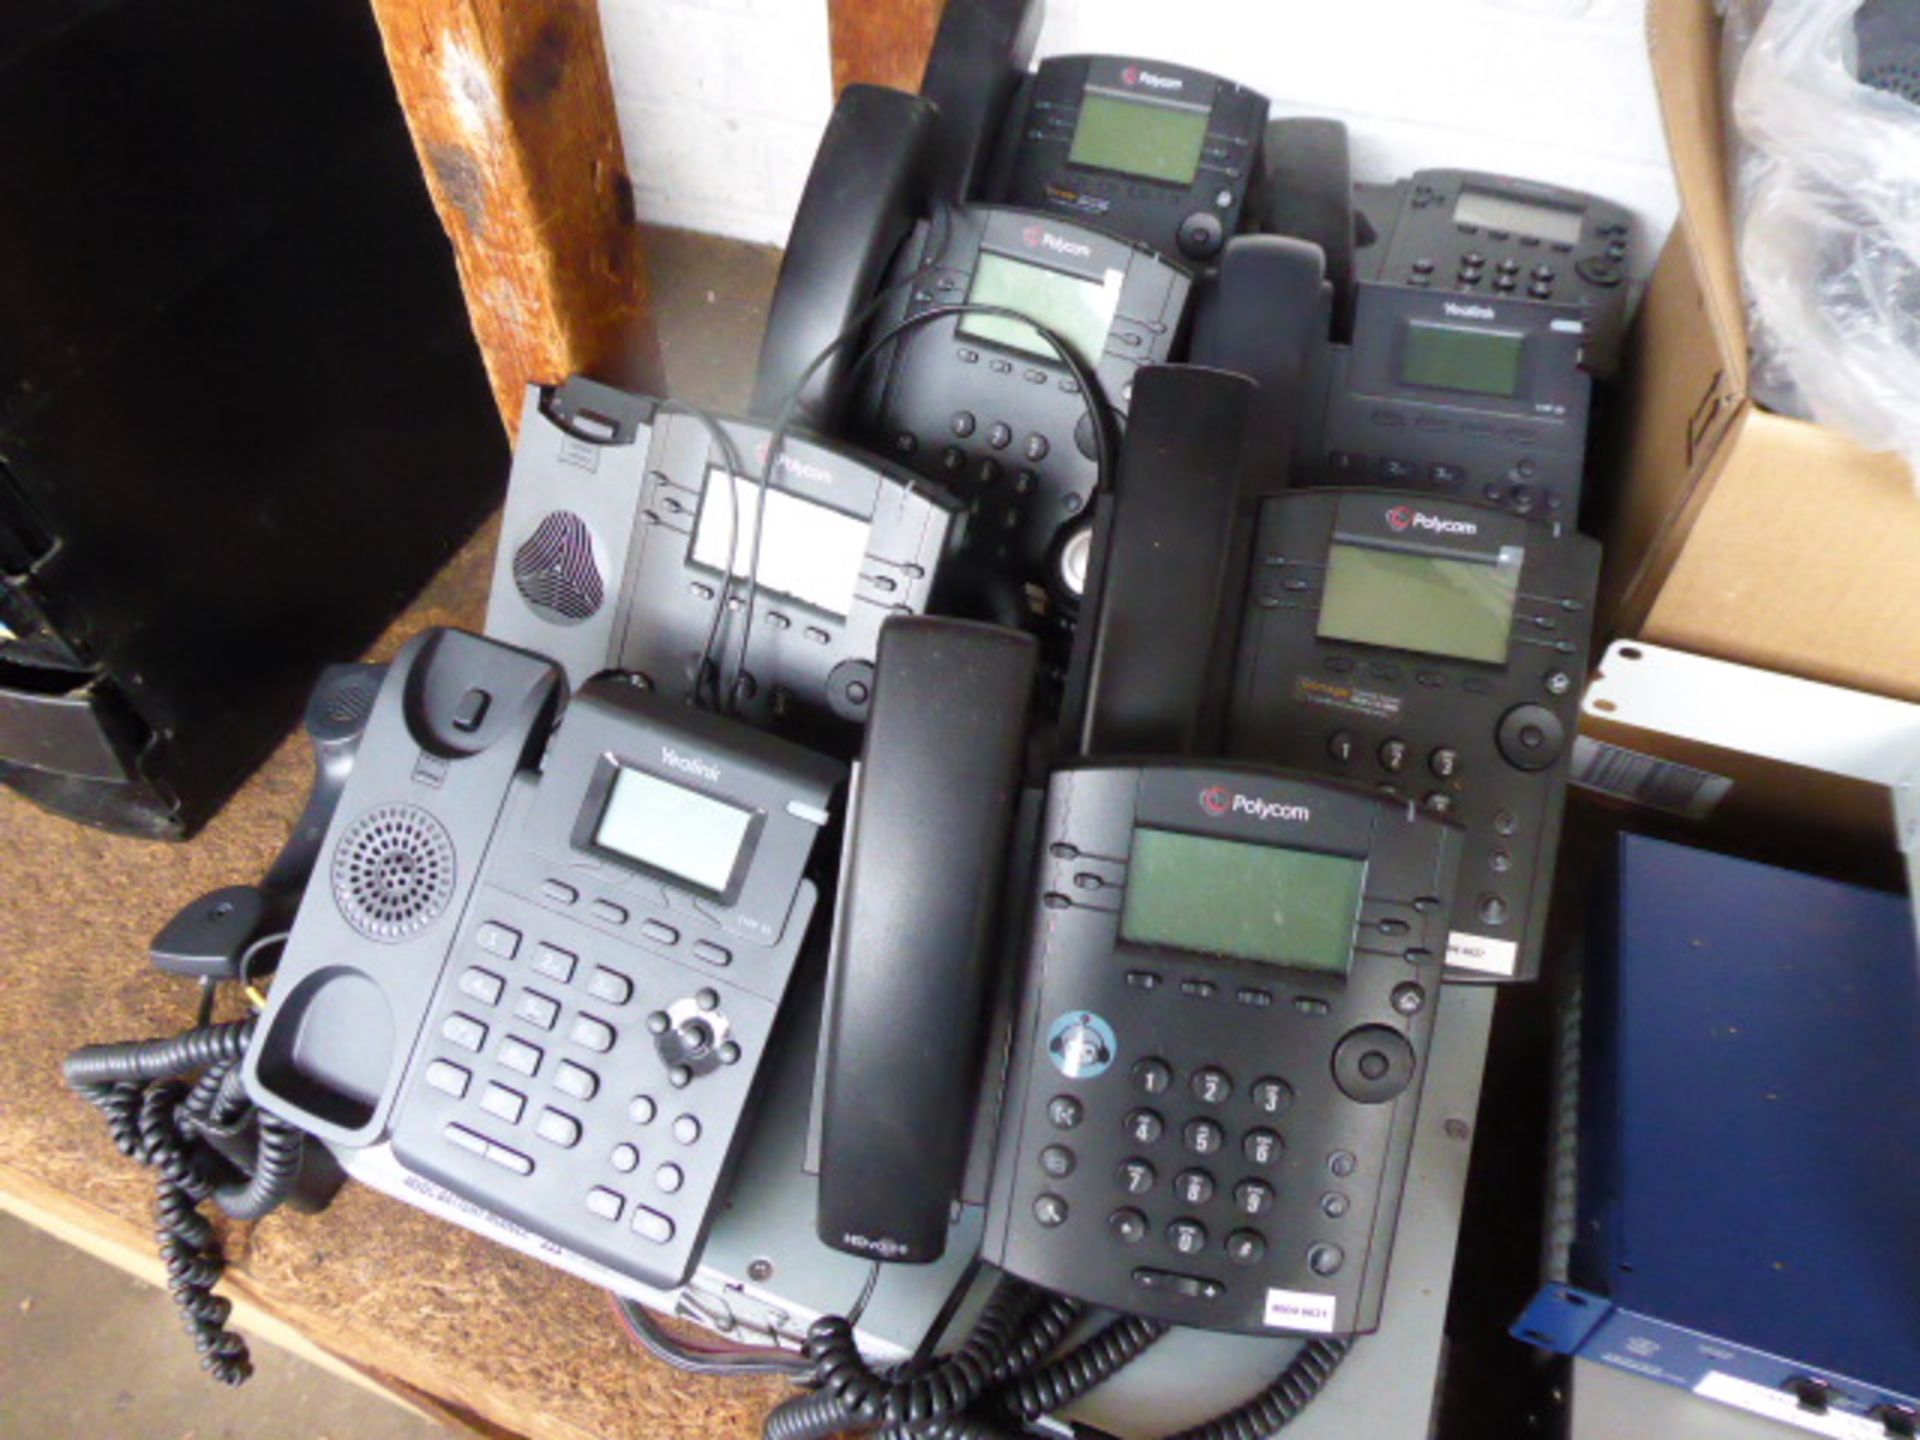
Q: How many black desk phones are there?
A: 8